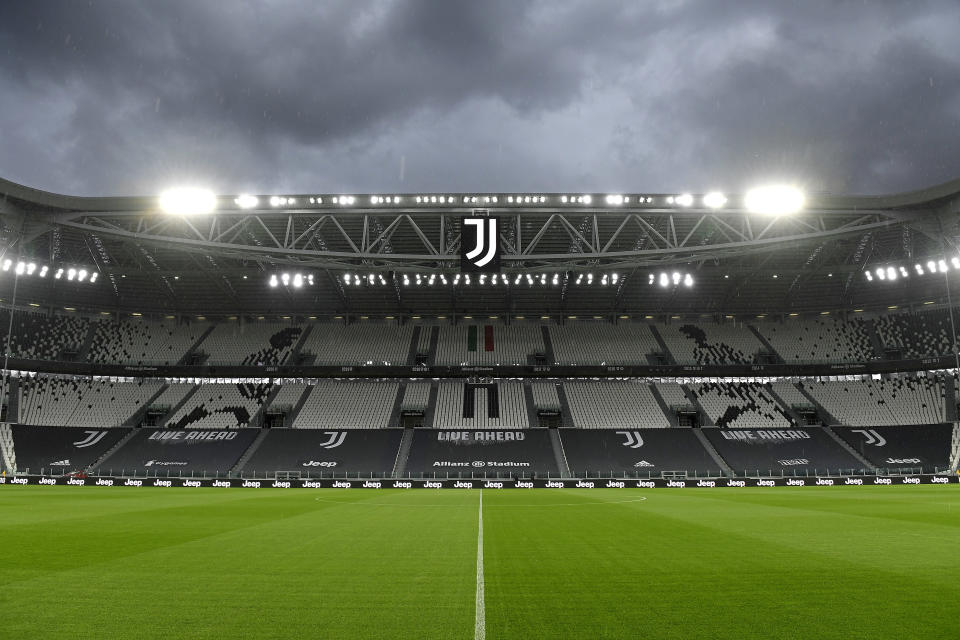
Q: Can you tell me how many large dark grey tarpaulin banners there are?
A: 7